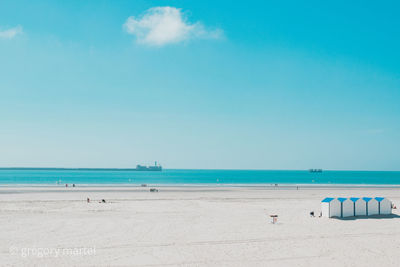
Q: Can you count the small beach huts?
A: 5